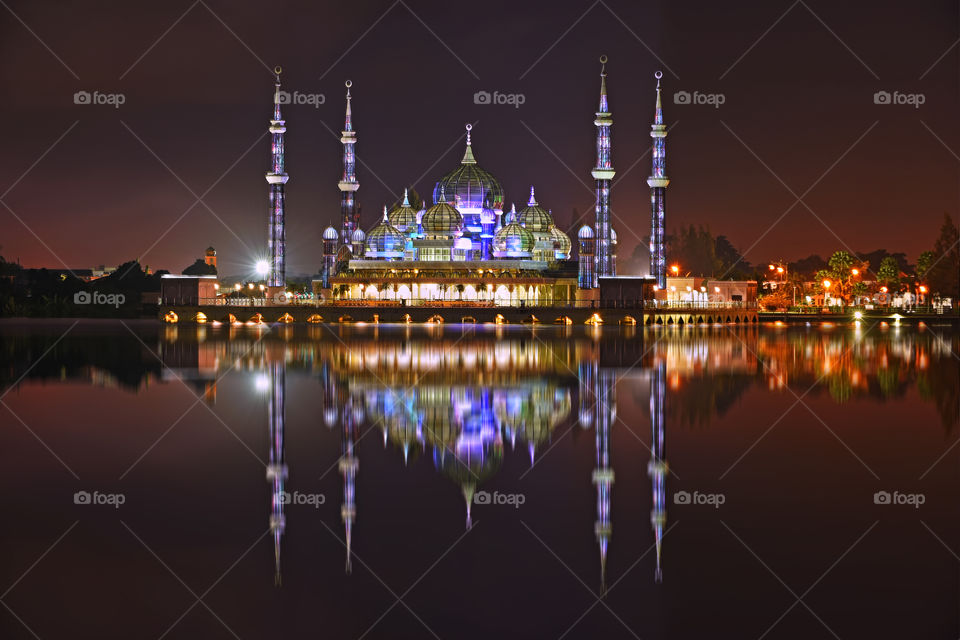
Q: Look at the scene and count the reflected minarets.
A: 4